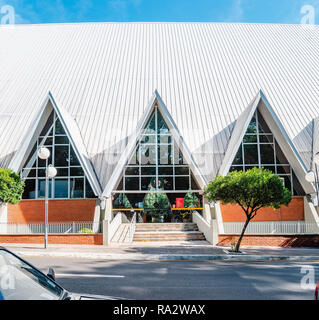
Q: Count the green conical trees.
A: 3